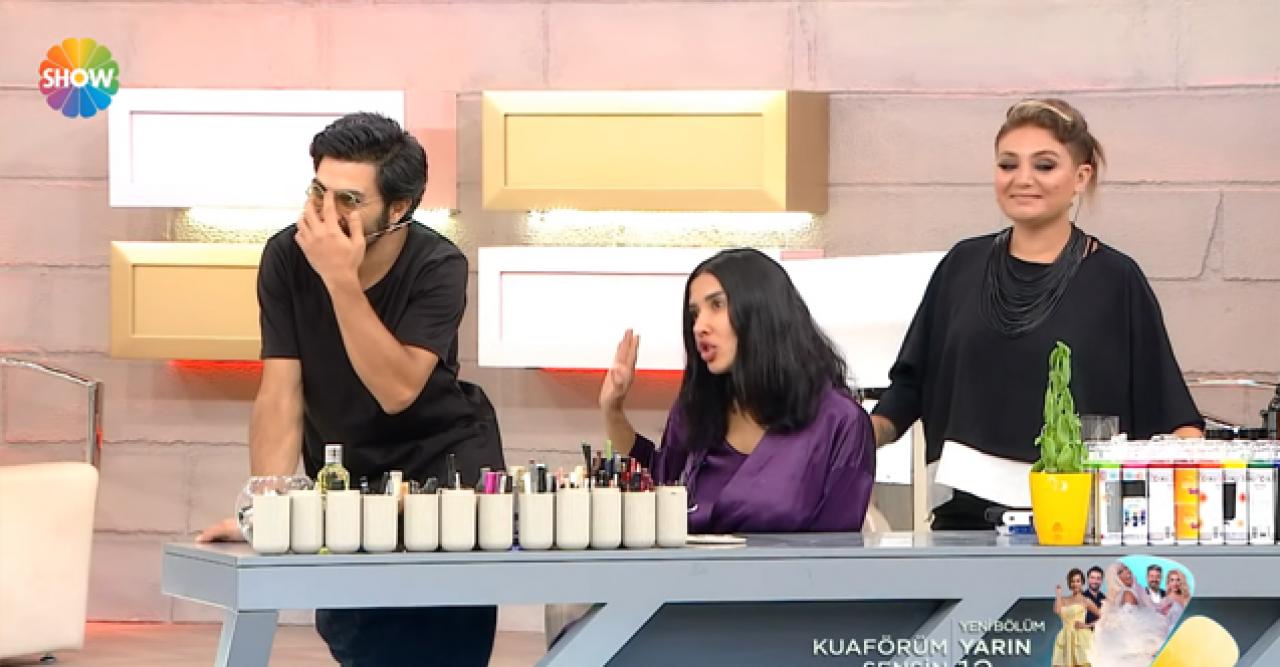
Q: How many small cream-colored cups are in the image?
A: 12